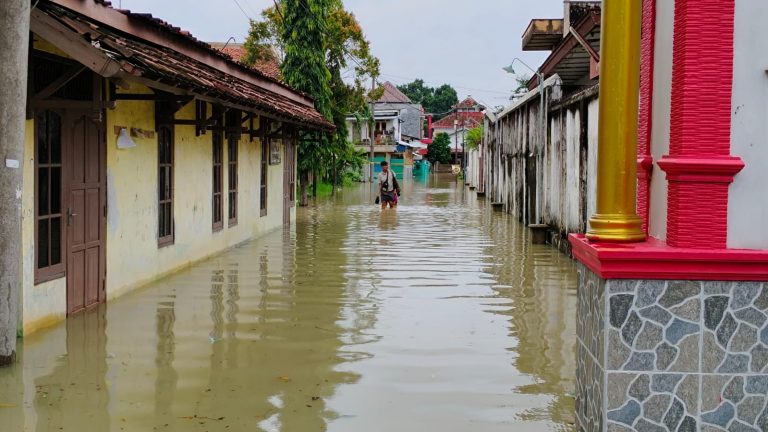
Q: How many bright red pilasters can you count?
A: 2